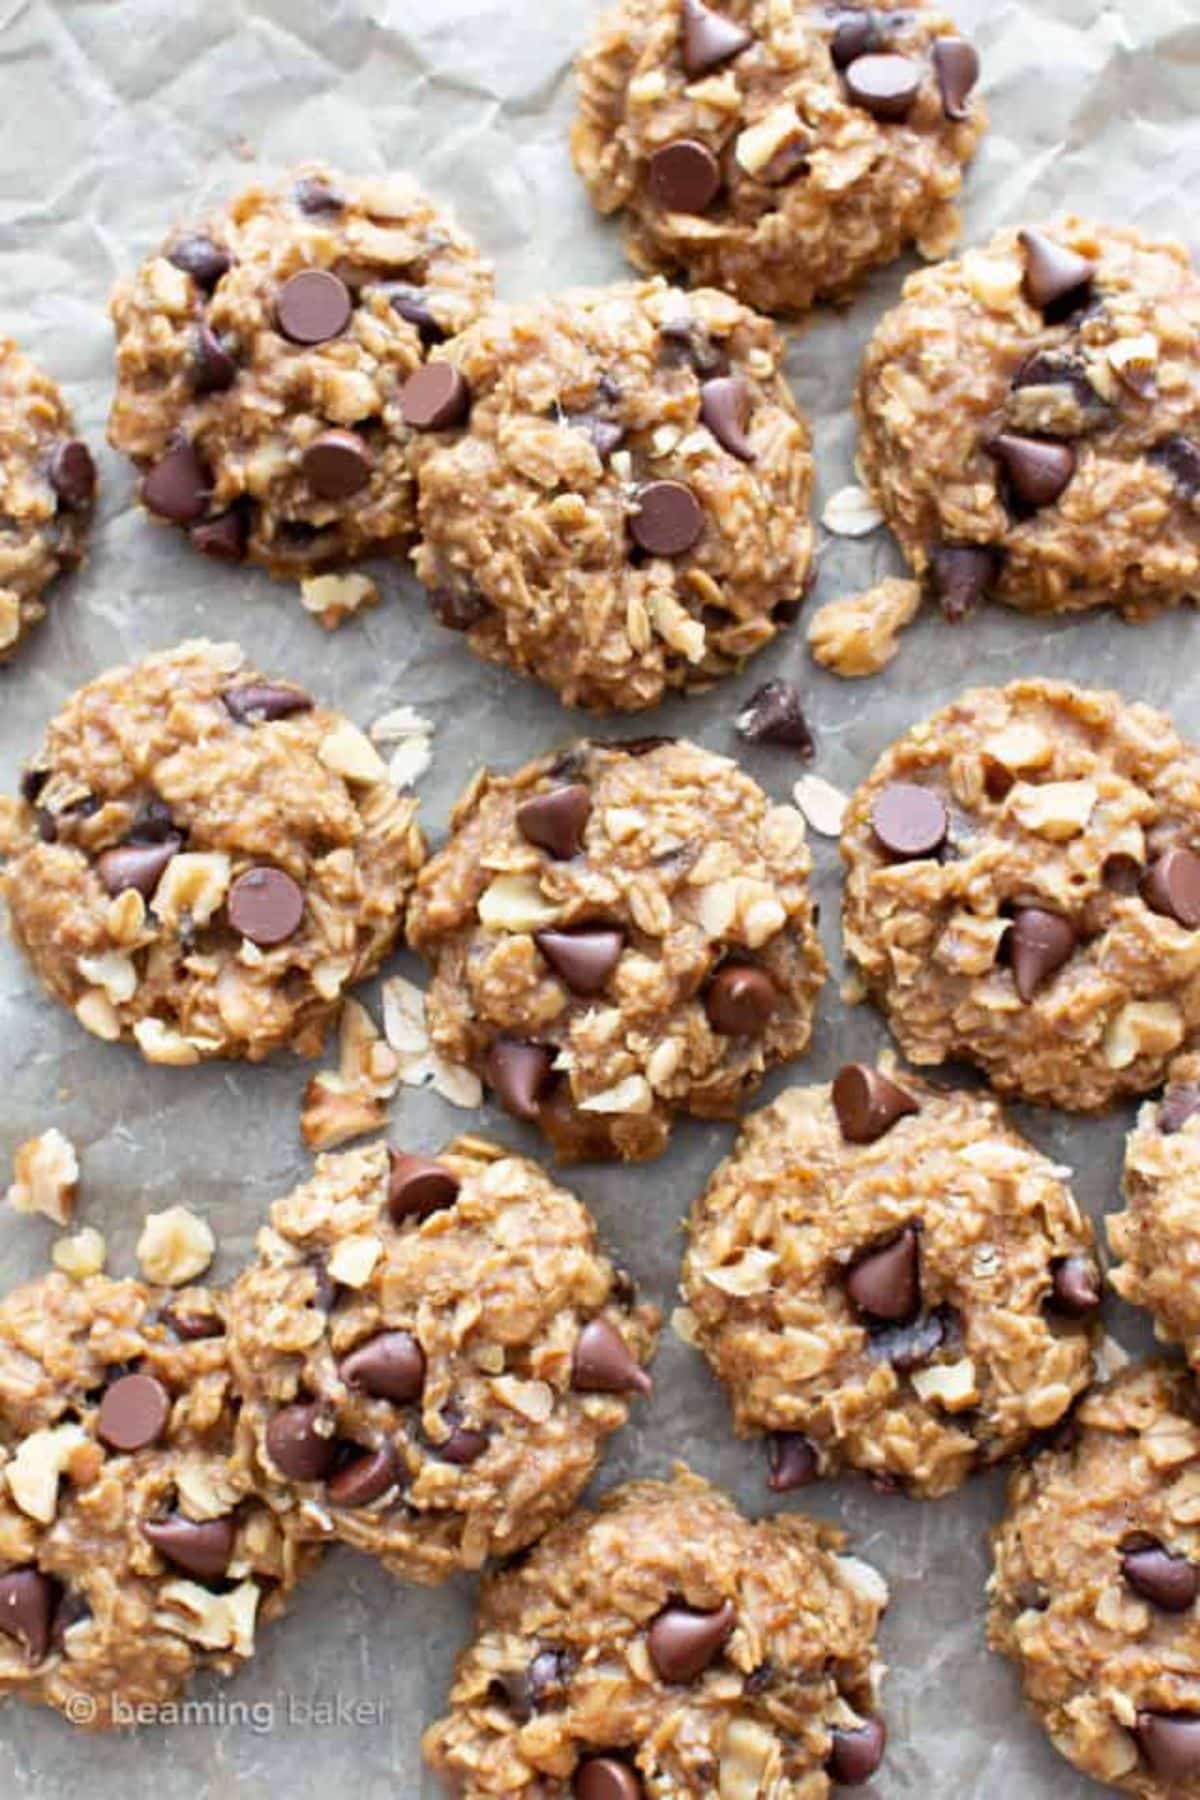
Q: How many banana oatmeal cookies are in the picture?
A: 14